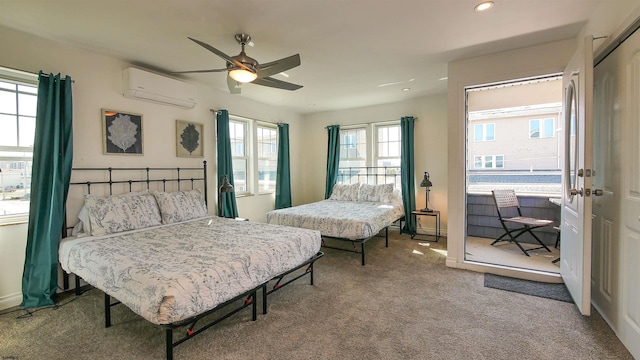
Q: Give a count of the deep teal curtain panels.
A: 5